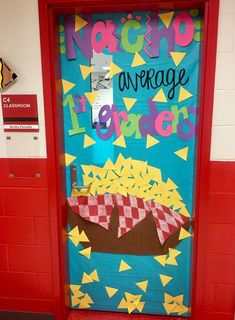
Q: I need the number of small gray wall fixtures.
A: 4